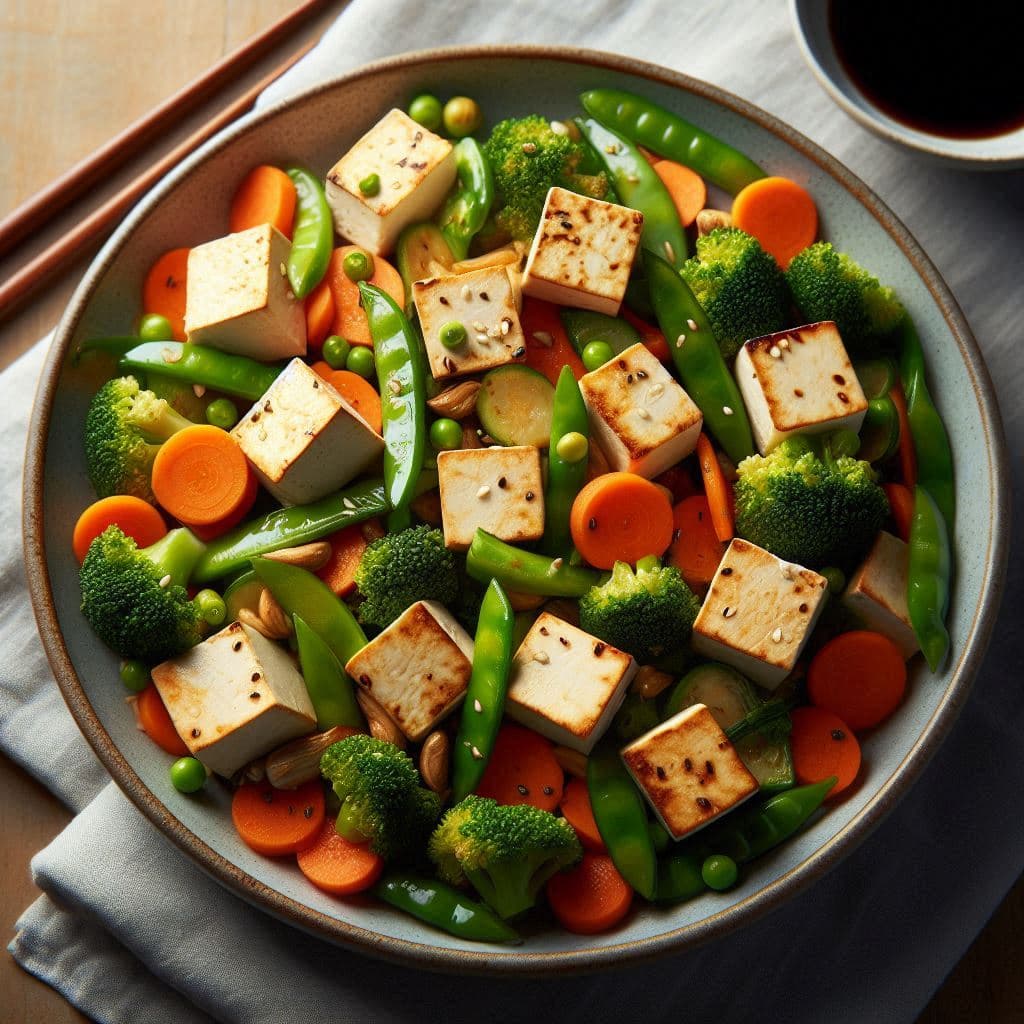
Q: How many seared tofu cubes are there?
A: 14